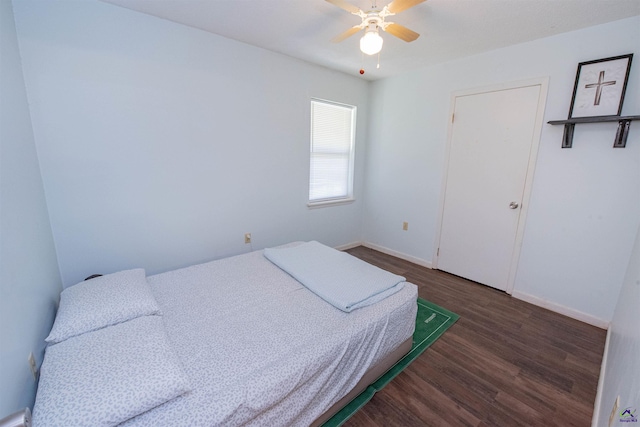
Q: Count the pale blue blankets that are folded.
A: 1